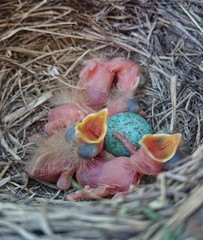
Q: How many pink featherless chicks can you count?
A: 4